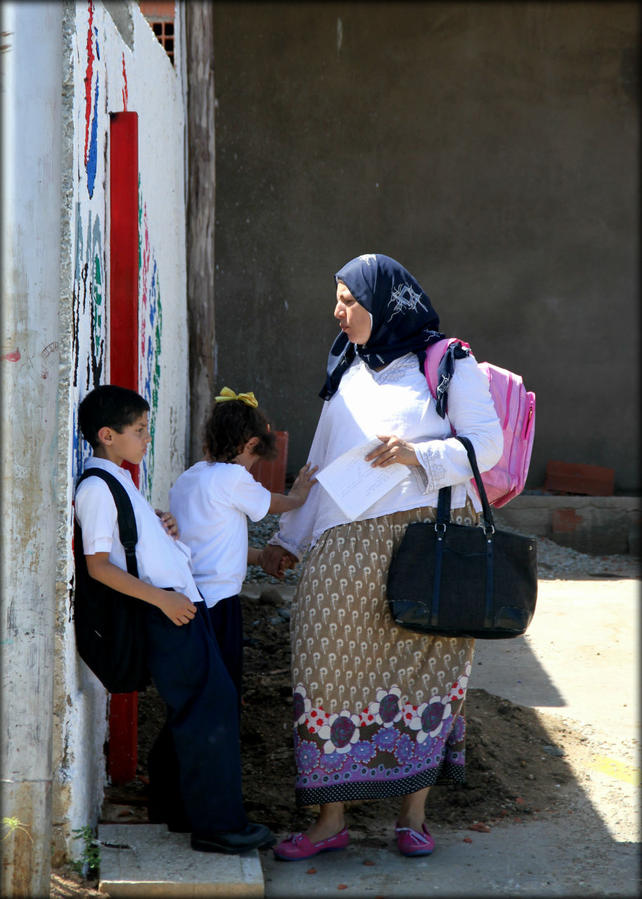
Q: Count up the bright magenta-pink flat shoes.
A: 2